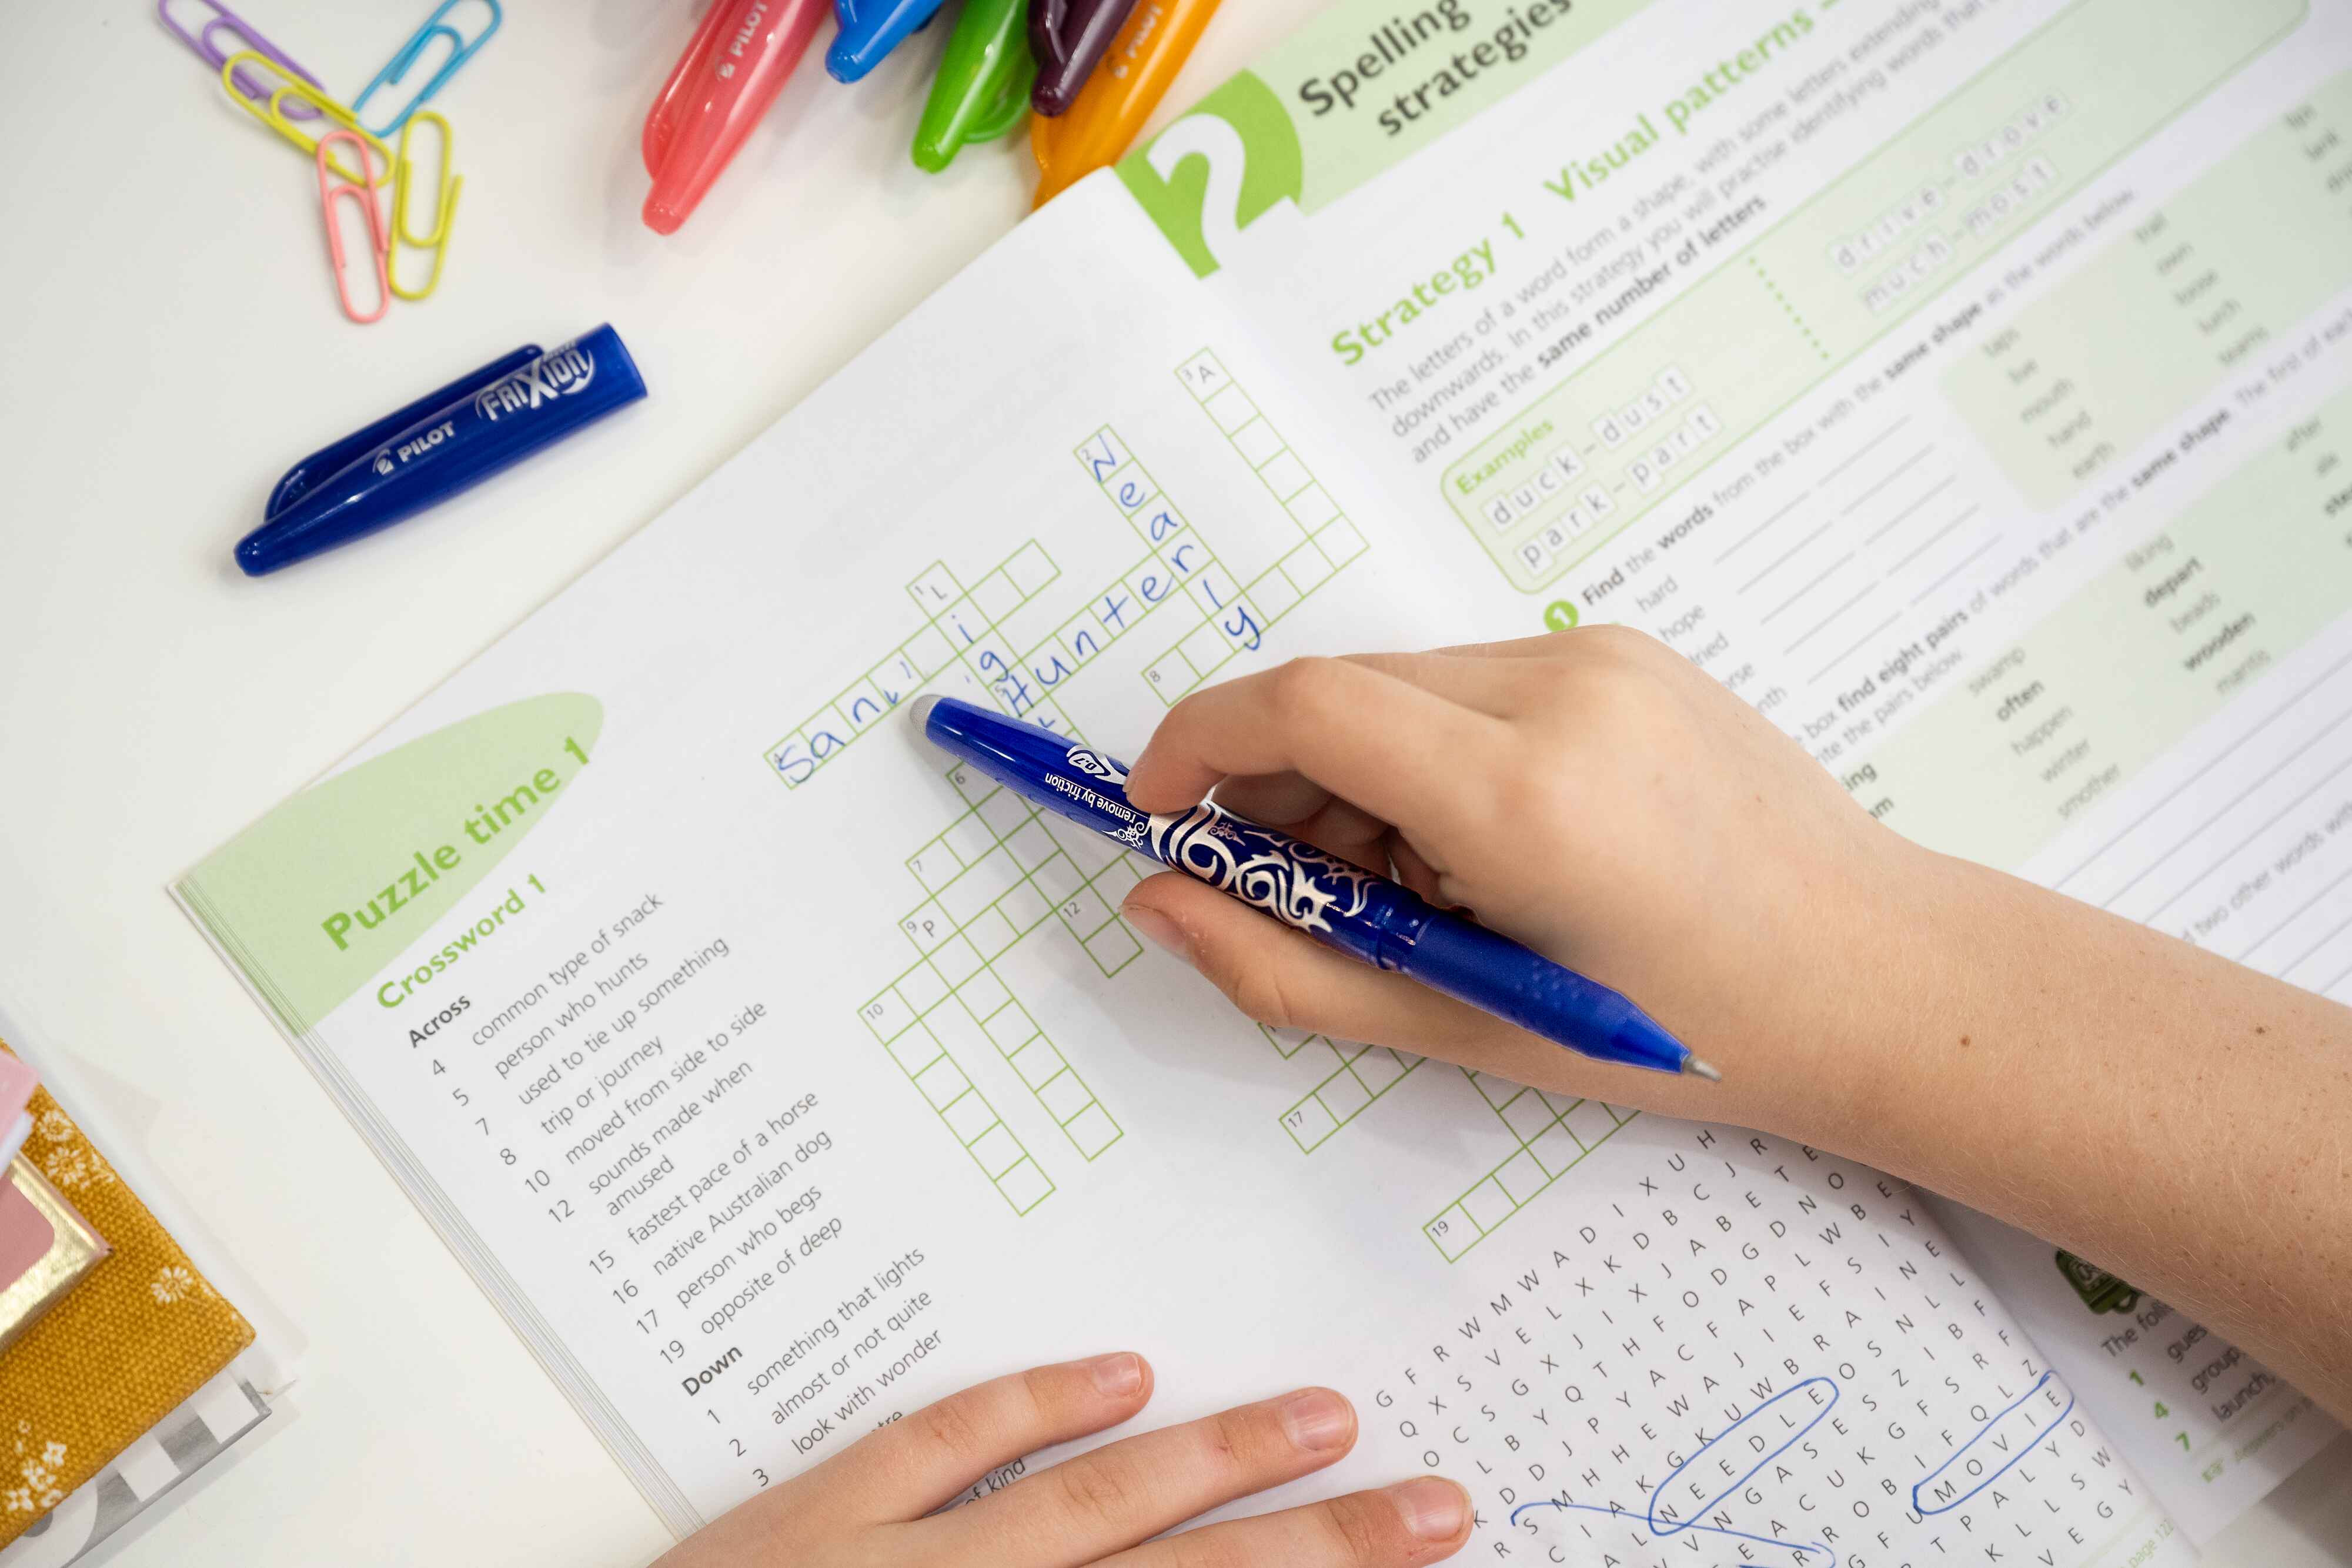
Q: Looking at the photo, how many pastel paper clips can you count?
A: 5